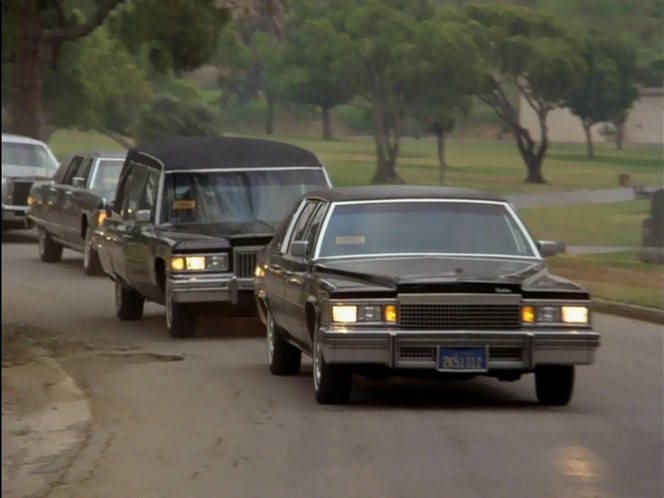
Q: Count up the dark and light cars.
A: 4